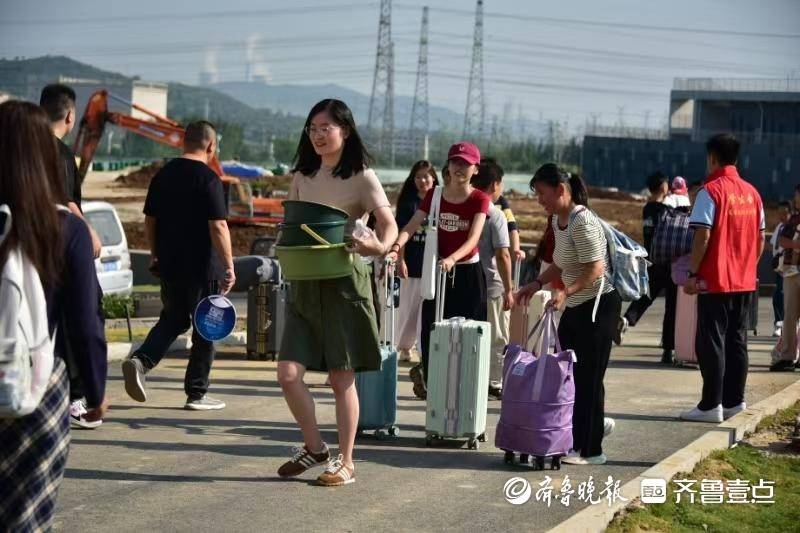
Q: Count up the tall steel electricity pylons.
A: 3